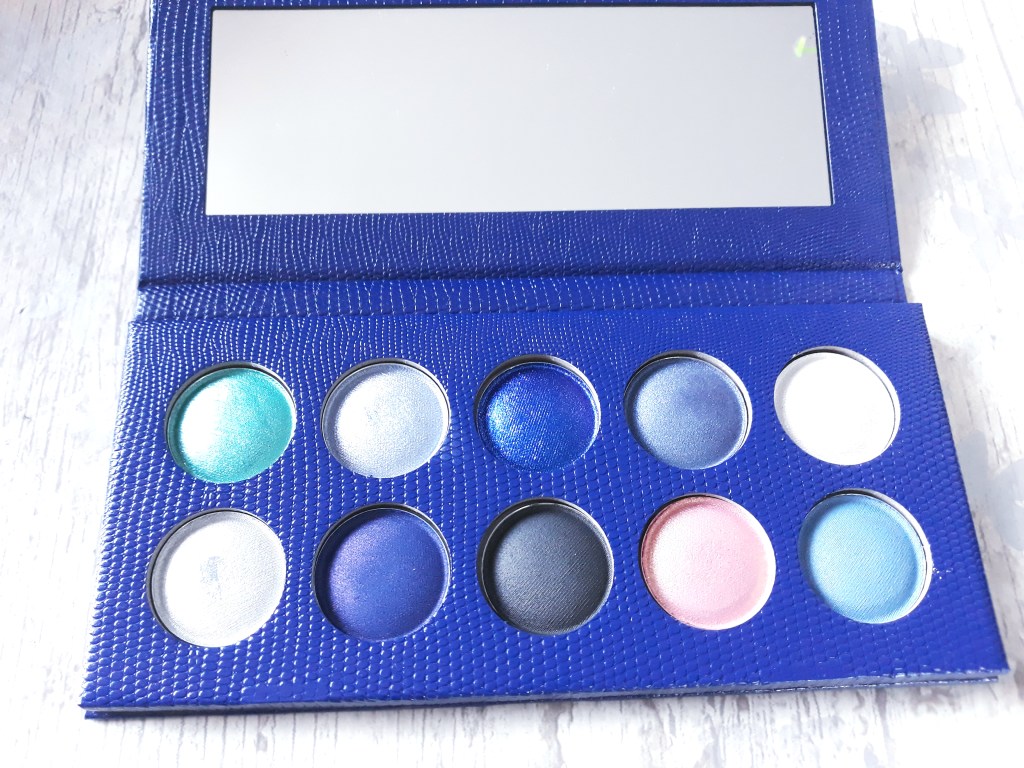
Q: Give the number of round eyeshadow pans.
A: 10